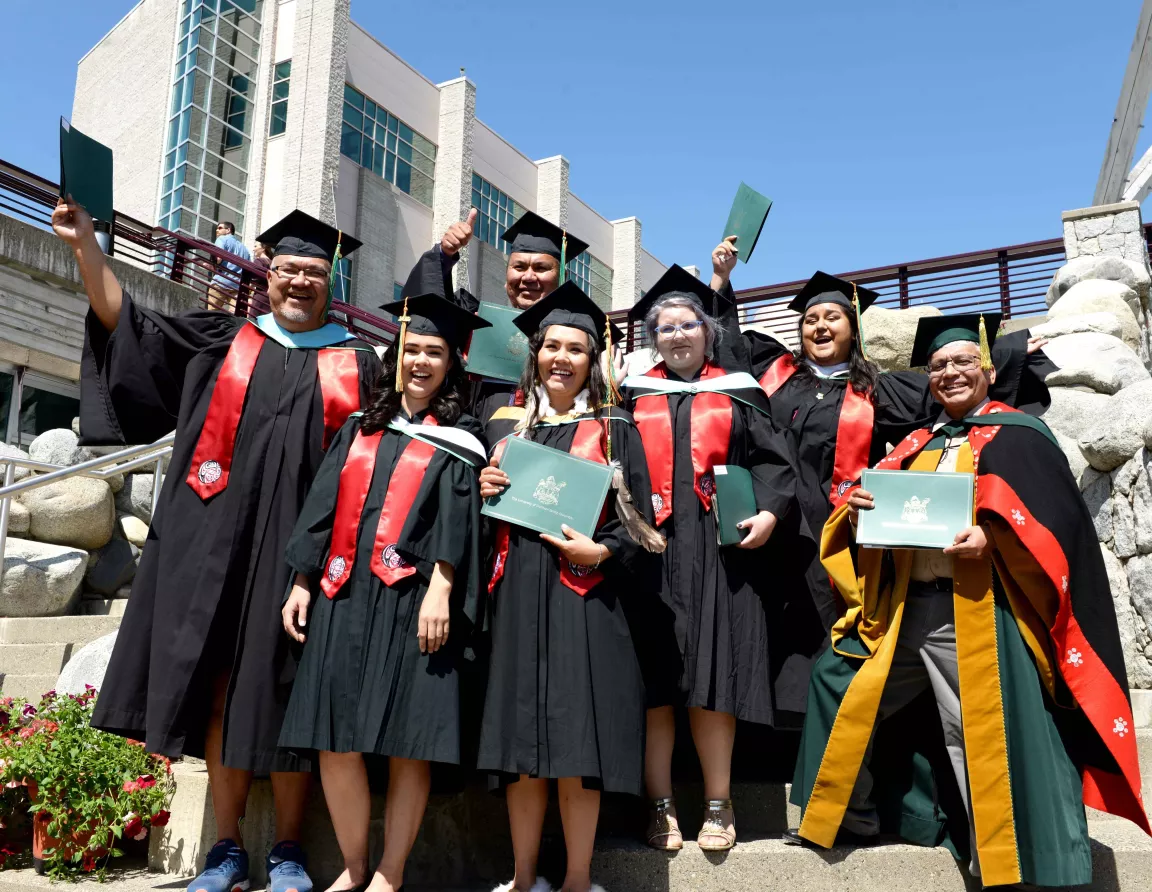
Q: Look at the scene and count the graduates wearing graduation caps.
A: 7